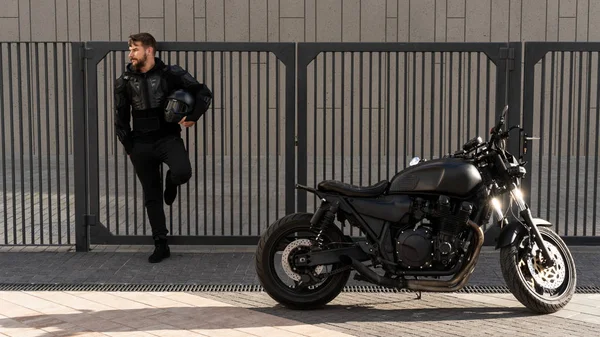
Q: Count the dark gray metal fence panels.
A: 4